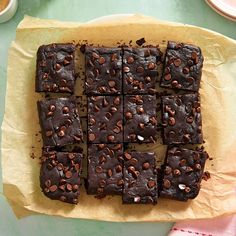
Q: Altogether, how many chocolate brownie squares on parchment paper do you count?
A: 12